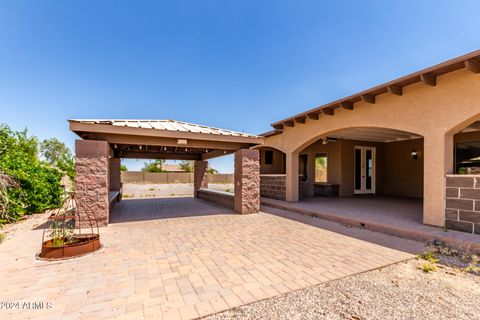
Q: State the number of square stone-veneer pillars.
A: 4